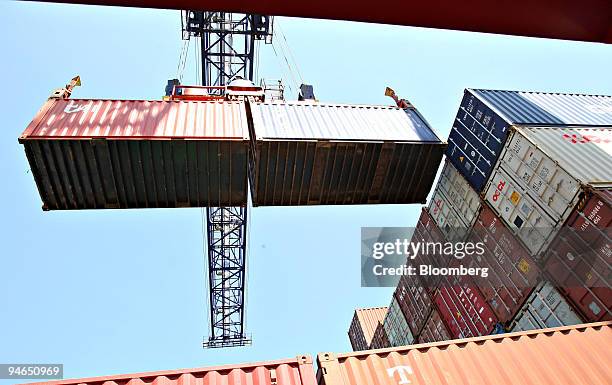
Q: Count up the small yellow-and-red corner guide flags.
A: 2